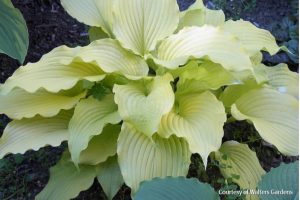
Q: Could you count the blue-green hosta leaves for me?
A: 3